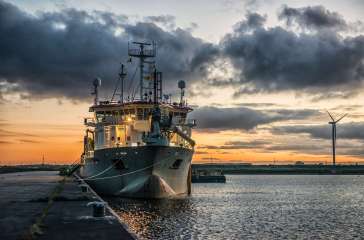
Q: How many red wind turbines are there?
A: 0